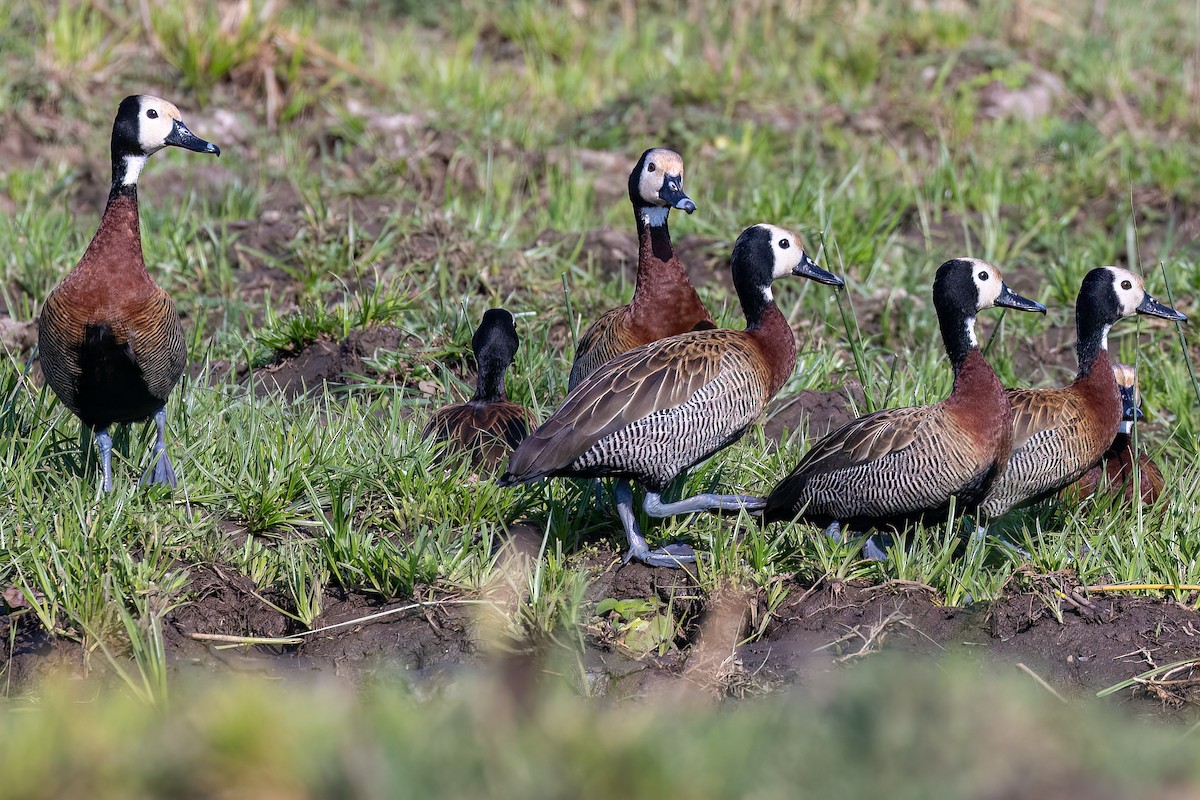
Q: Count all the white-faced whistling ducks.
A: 7